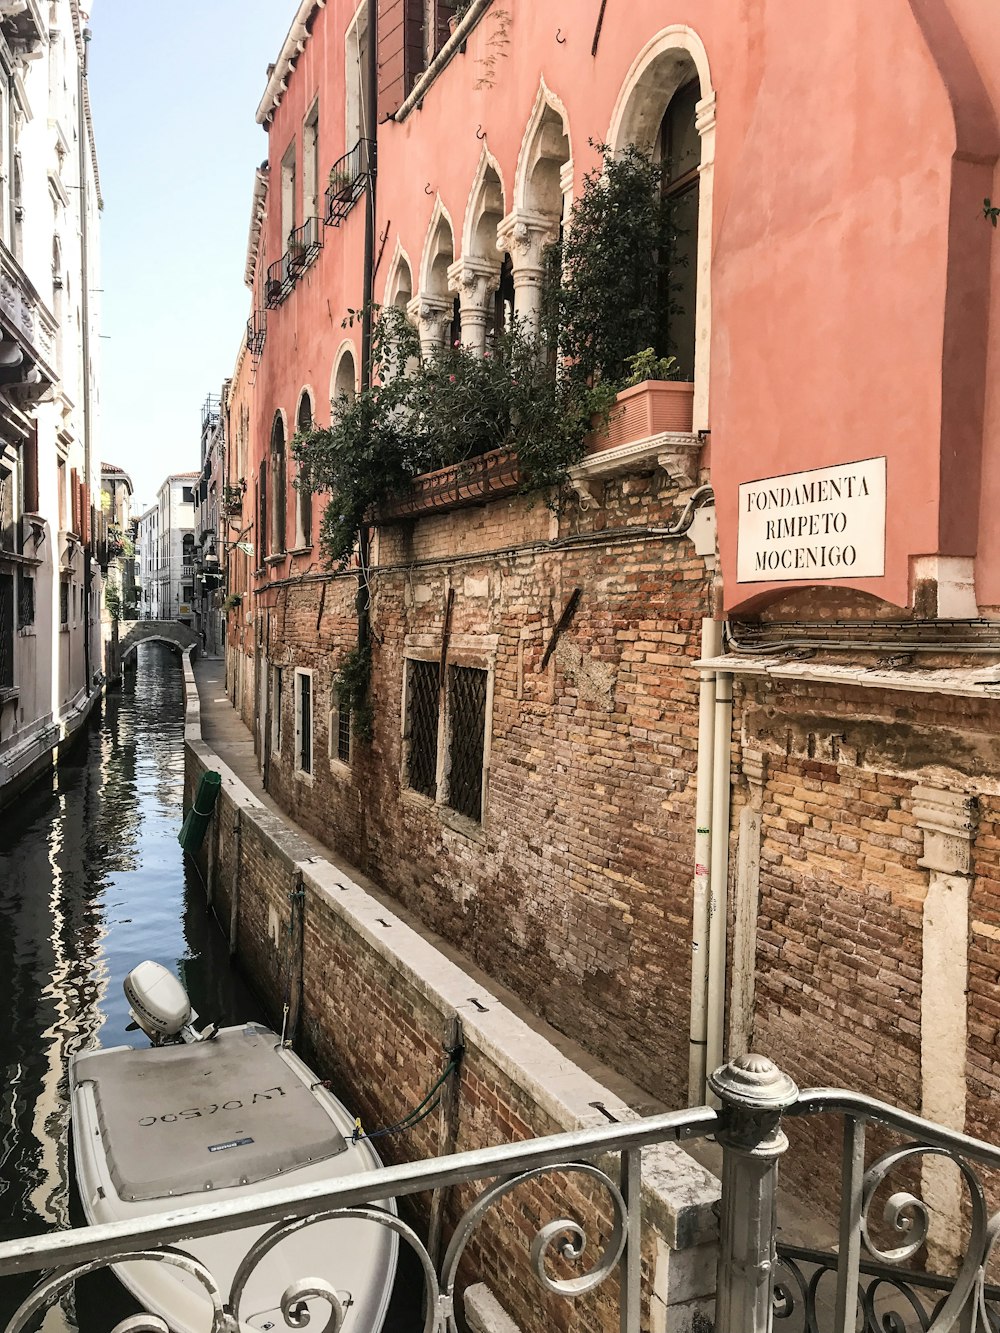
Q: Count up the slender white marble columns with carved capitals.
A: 3